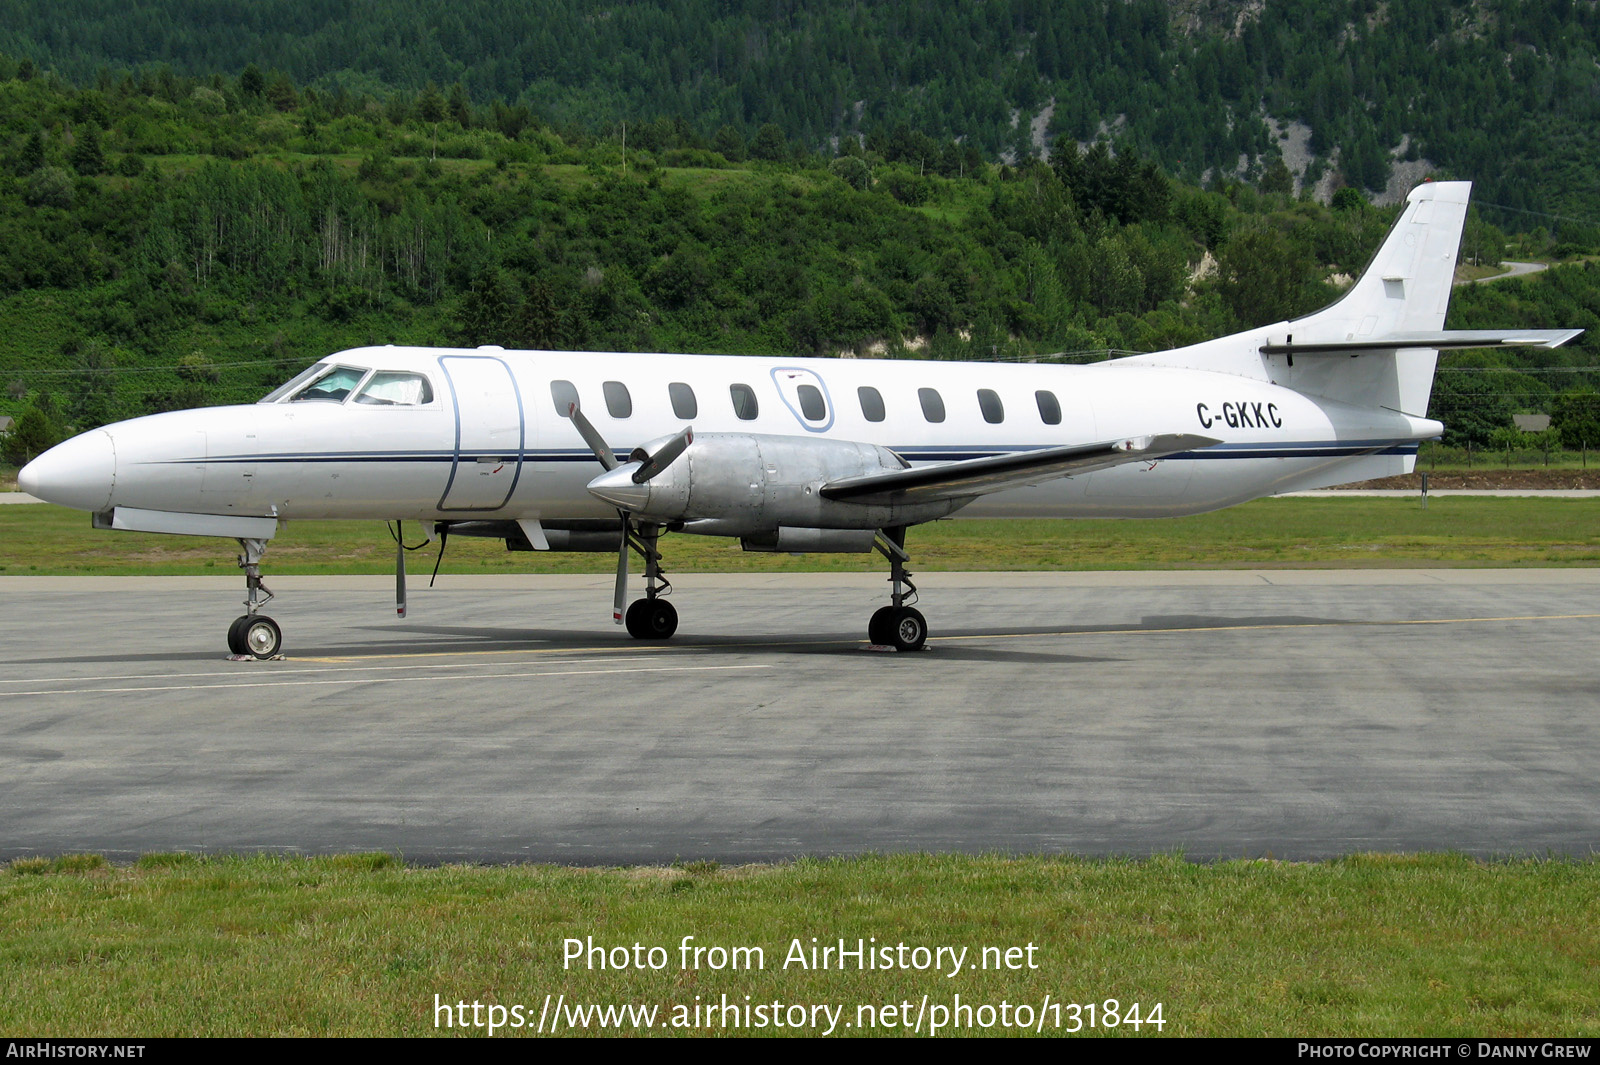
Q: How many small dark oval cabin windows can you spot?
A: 9